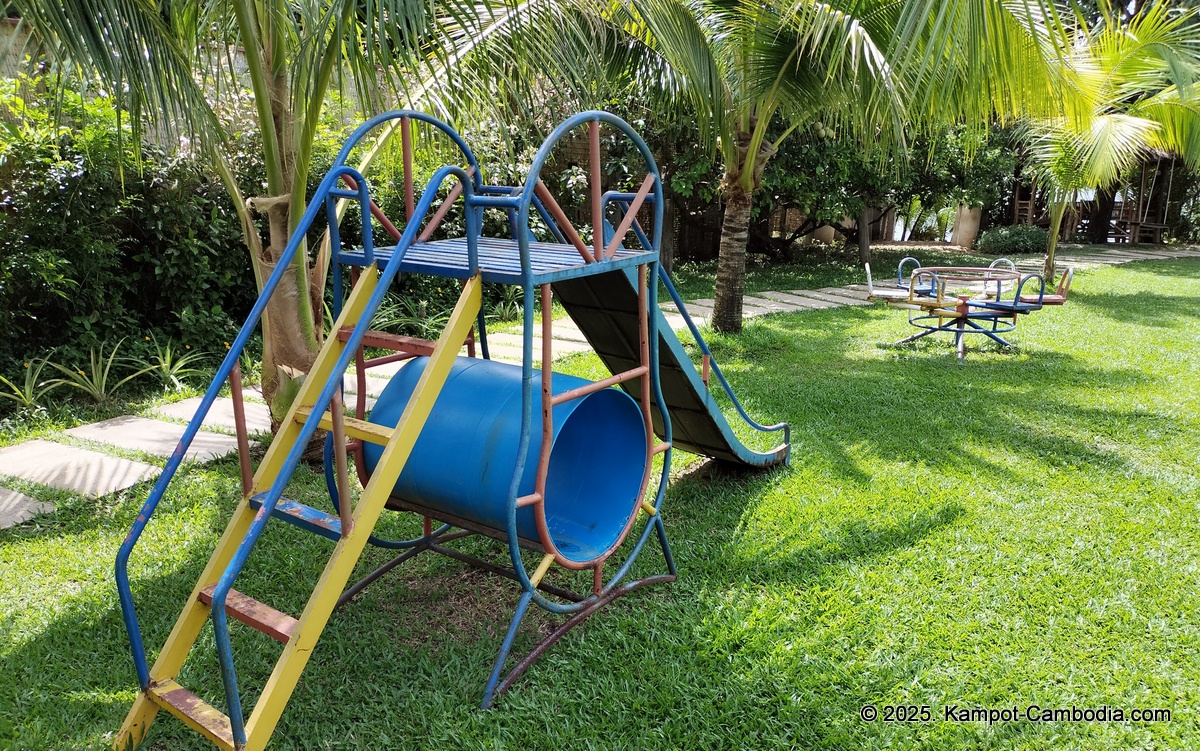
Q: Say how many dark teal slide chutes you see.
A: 1